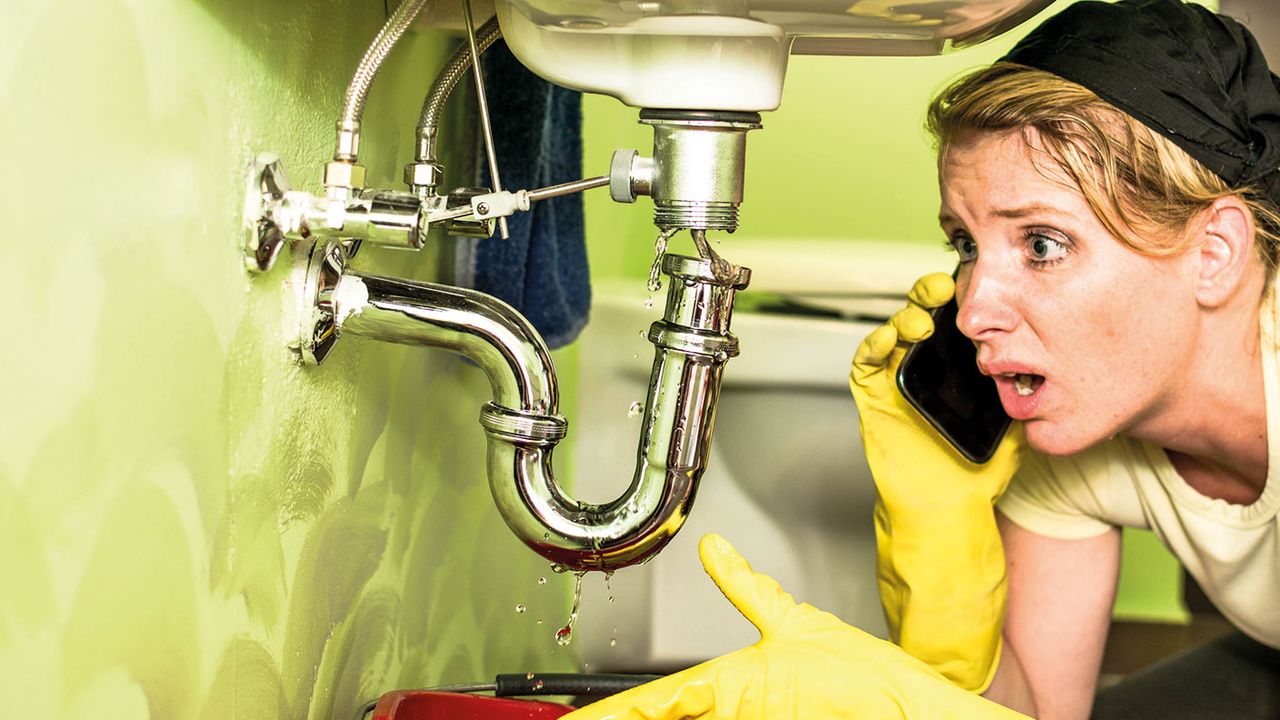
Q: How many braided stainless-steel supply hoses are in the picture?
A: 2